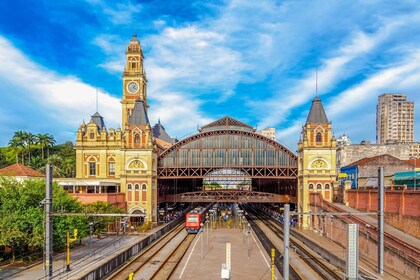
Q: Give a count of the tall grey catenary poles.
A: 3